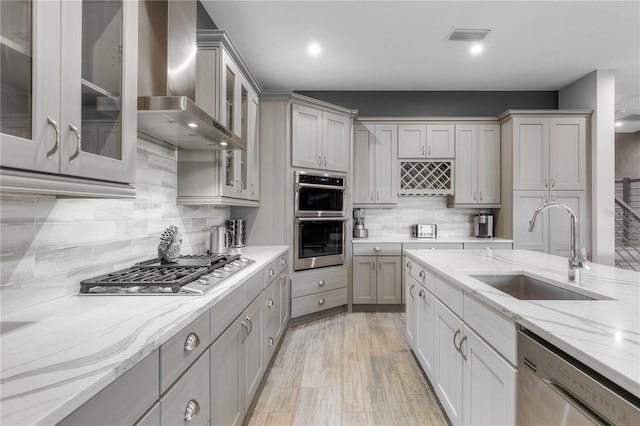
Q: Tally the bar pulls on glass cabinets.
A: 4